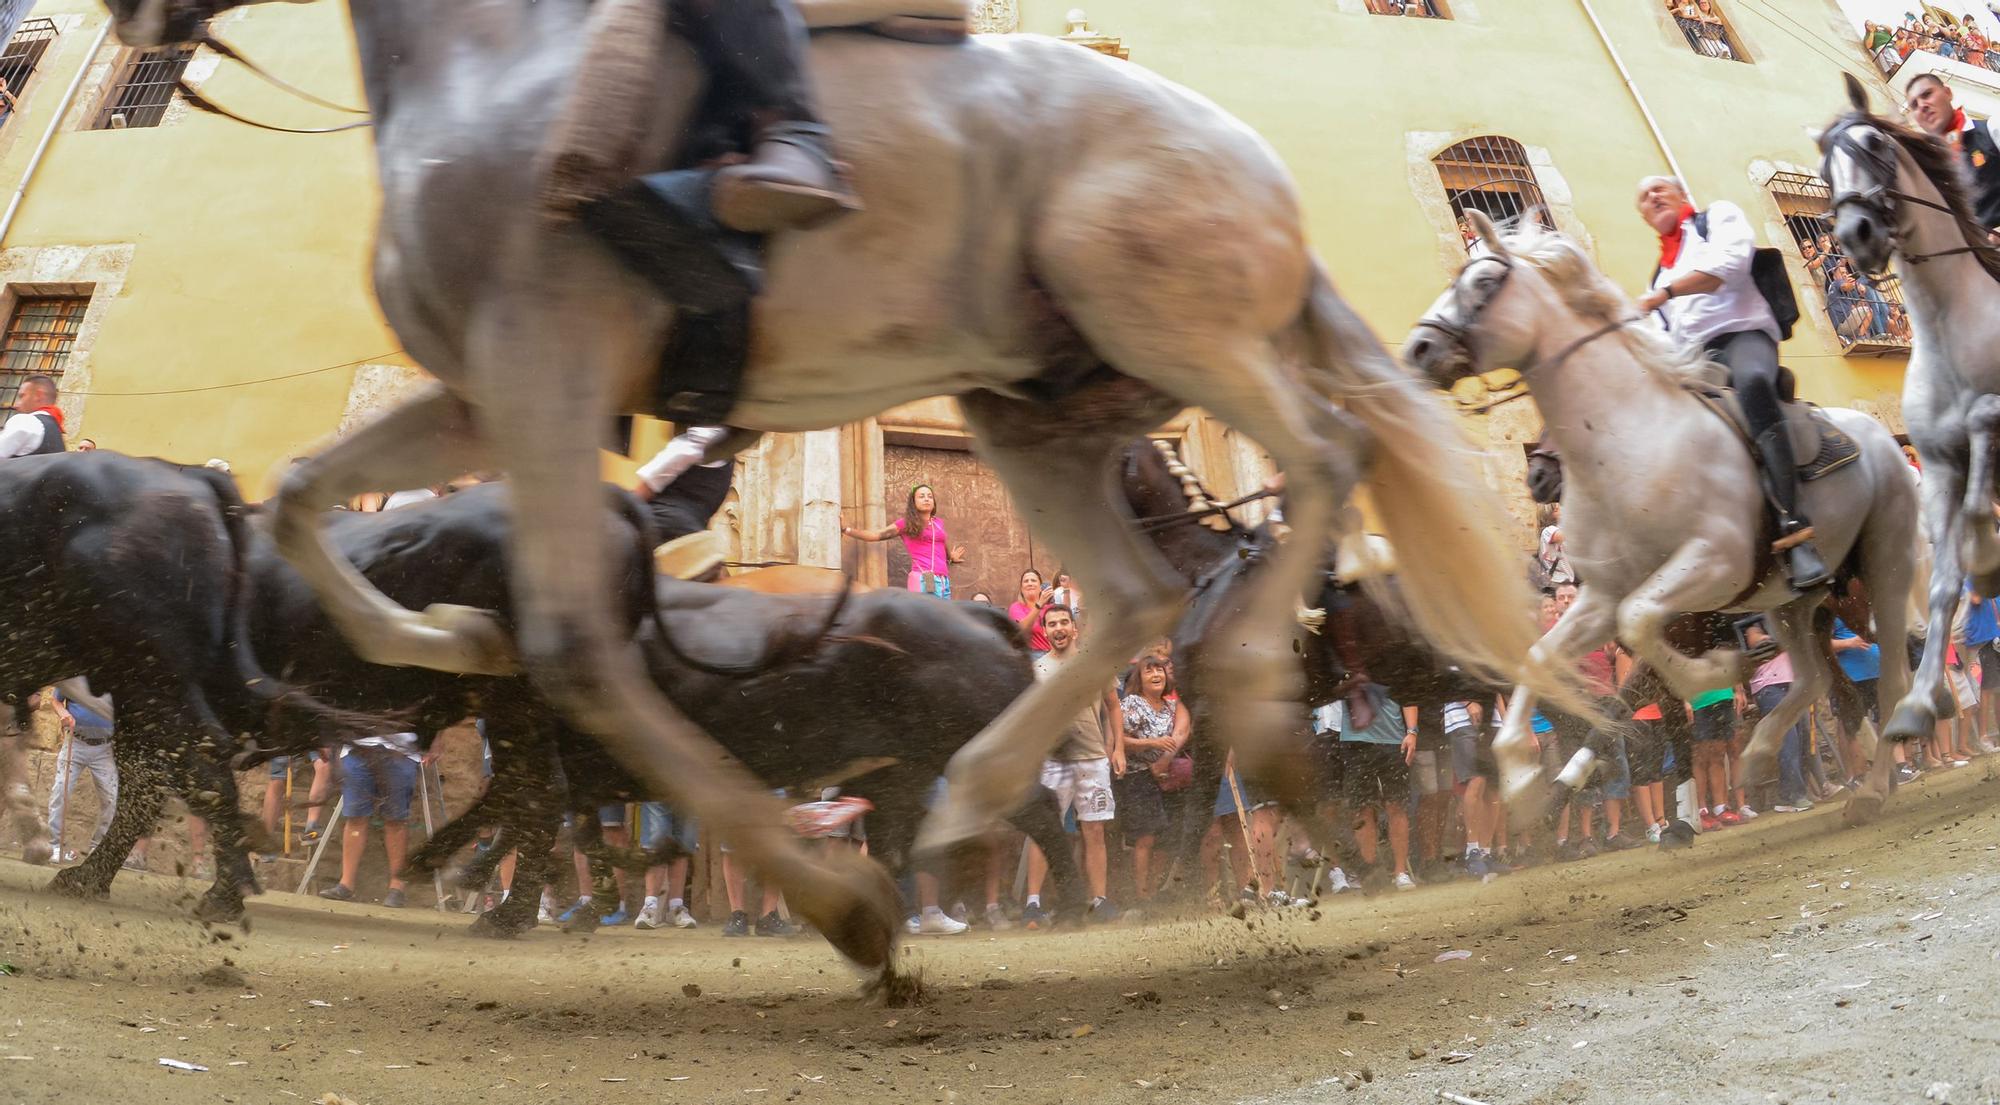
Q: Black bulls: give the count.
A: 3